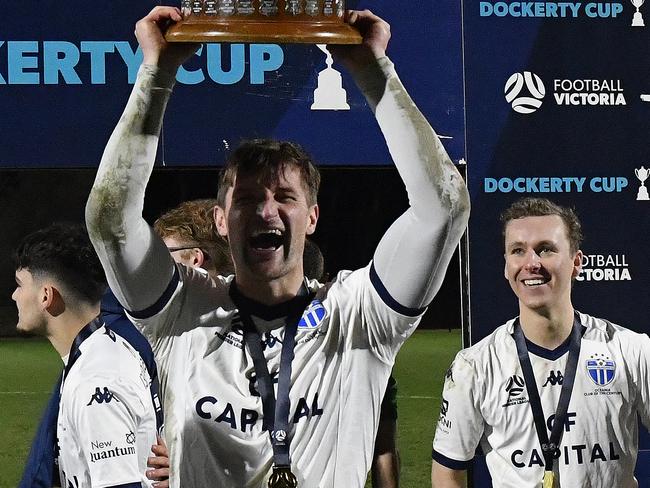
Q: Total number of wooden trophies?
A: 1